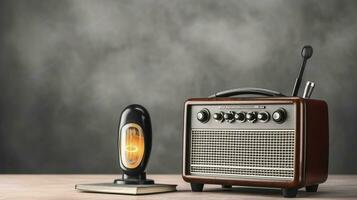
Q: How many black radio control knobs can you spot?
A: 7